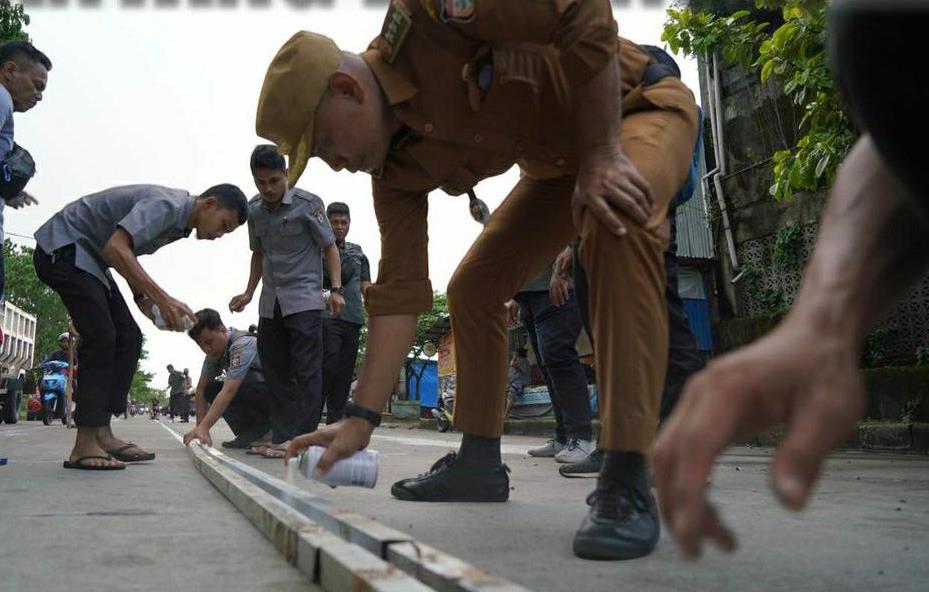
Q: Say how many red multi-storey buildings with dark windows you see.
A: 0